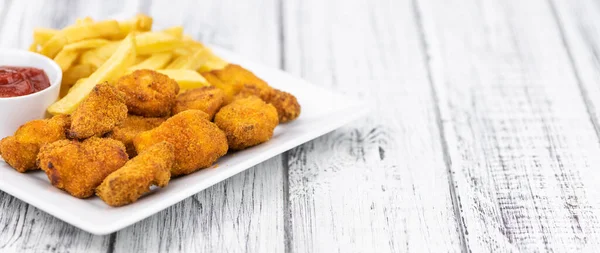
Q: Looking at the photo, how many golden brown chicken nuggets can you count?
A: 11